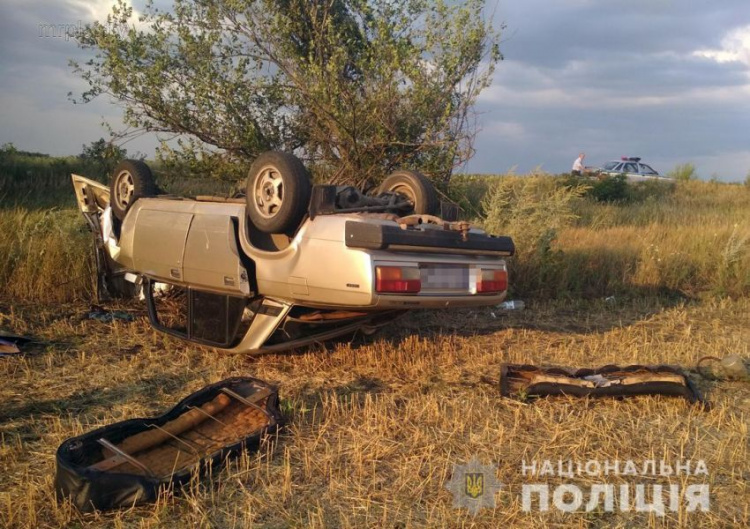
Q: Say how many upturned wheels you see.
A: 3